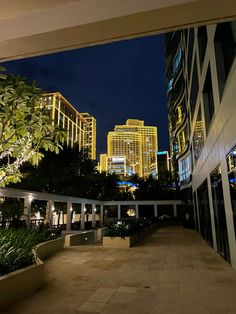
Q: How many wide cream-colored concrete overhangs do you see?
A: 1